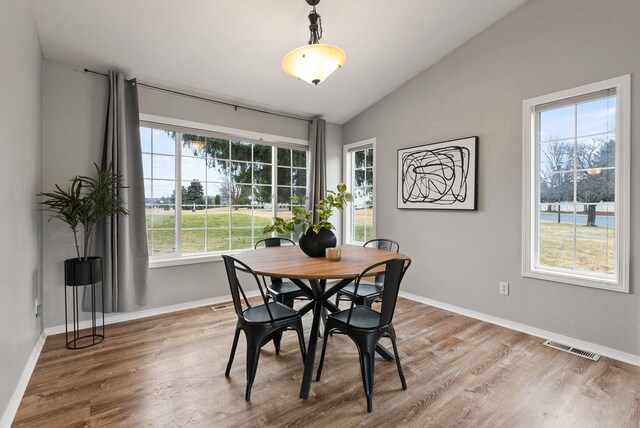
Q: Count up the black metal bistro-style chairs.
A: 4